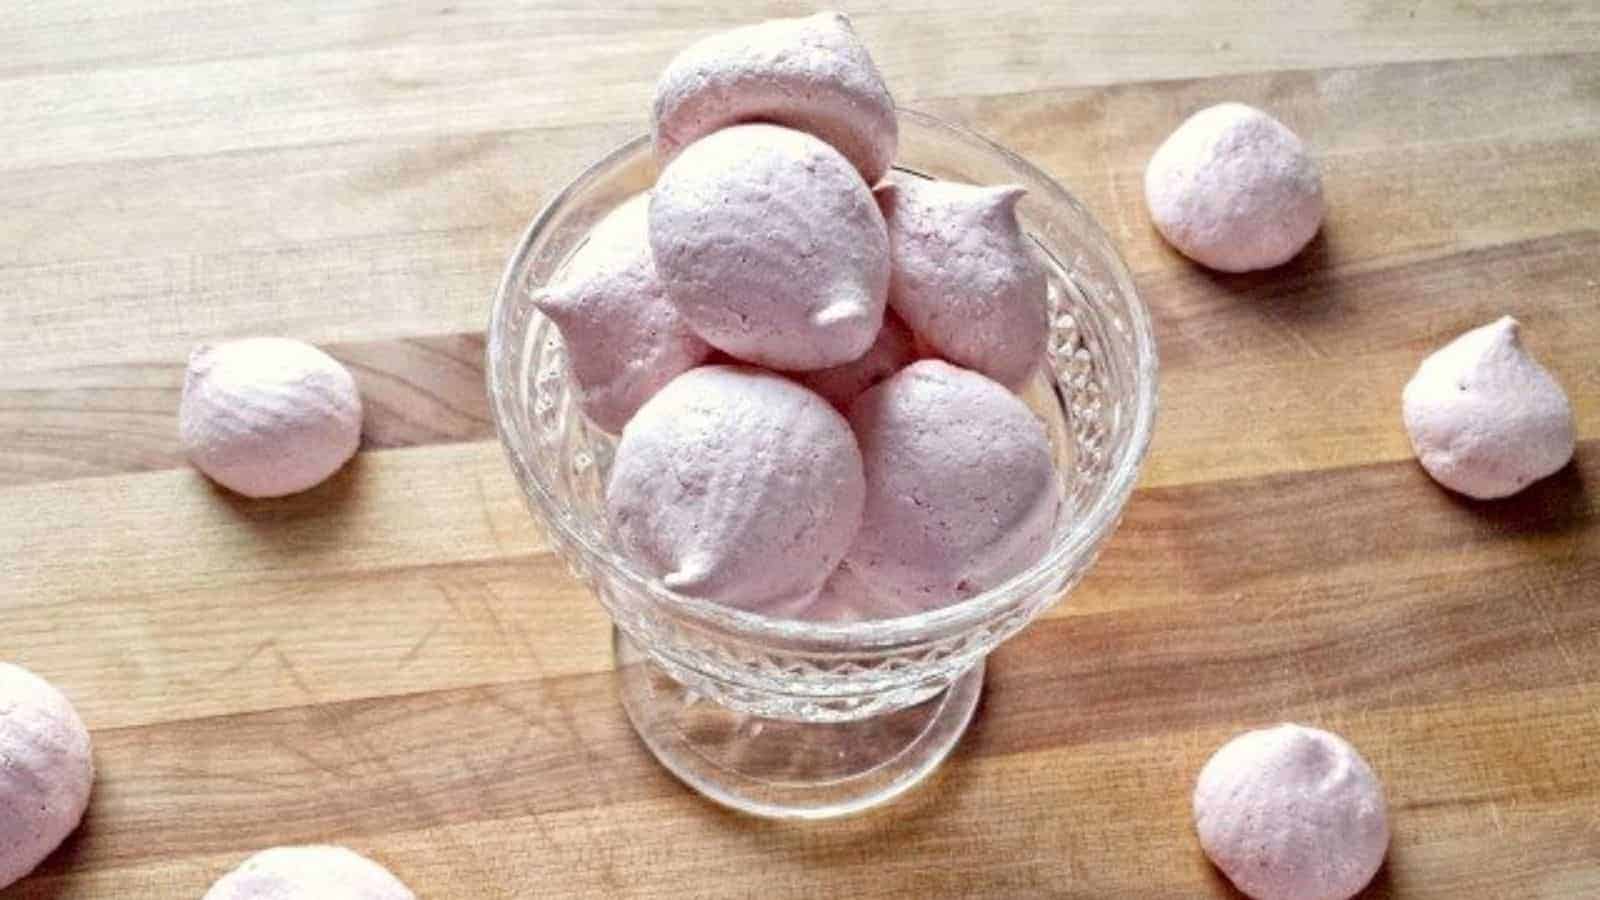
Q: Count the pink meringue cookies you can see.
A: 13